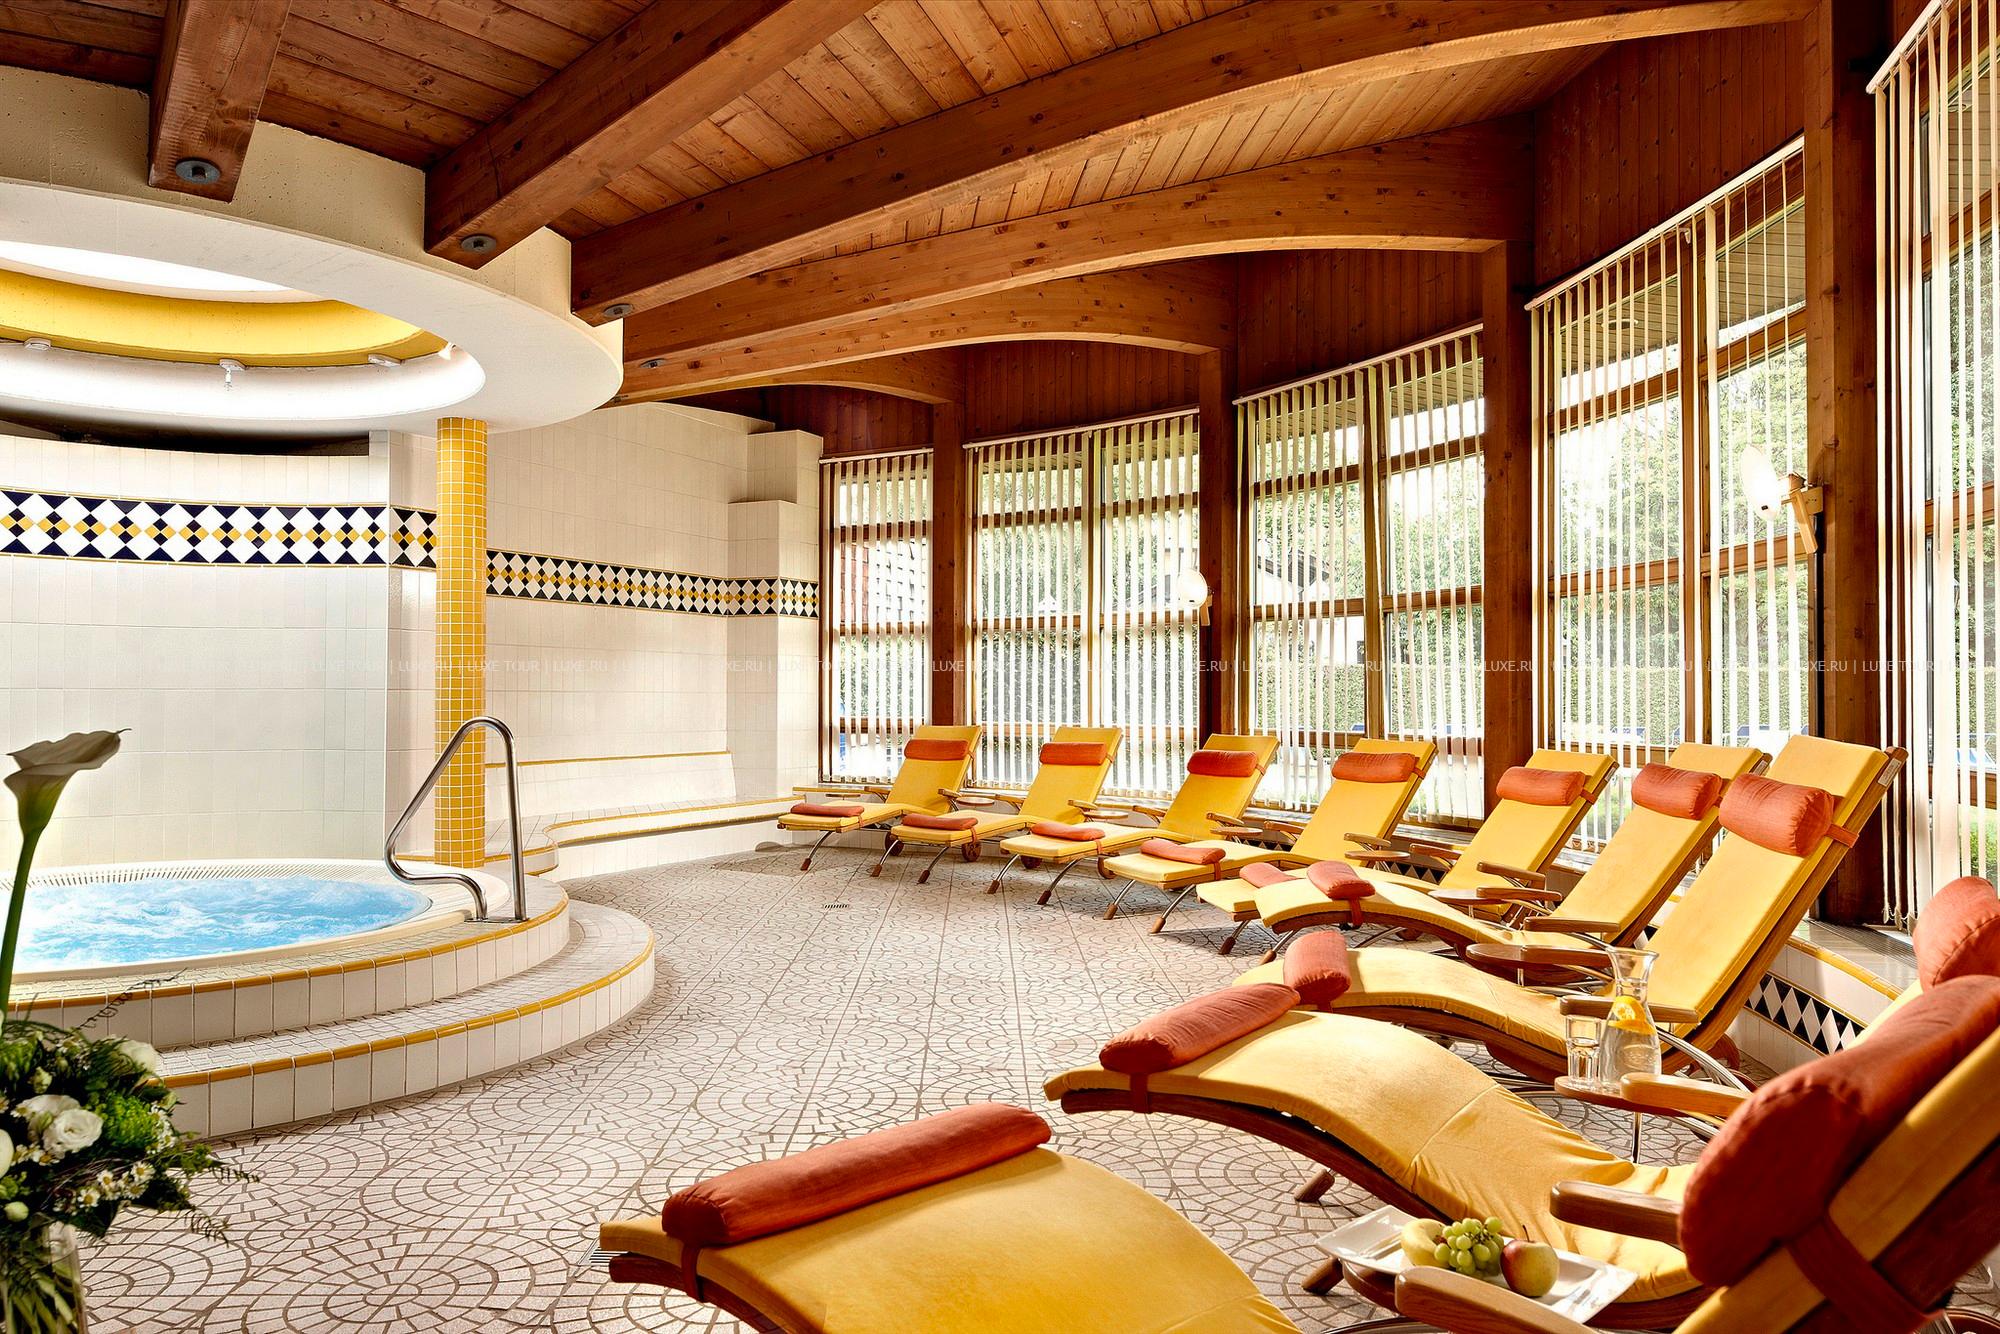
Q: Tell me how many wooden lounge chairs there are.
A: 9